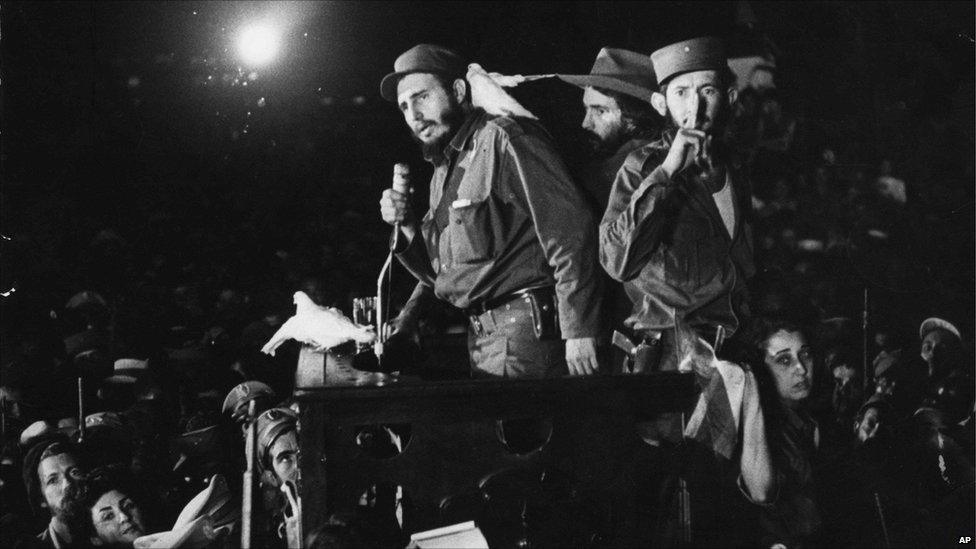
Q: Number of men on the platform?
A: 3